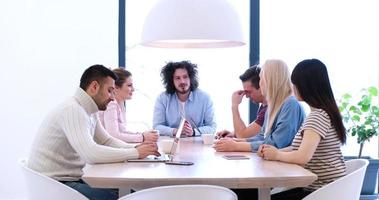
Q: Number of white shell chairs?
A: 3